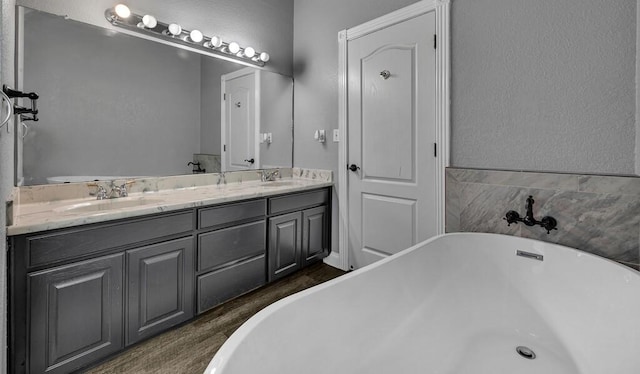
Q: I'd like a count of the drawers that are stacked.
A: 3